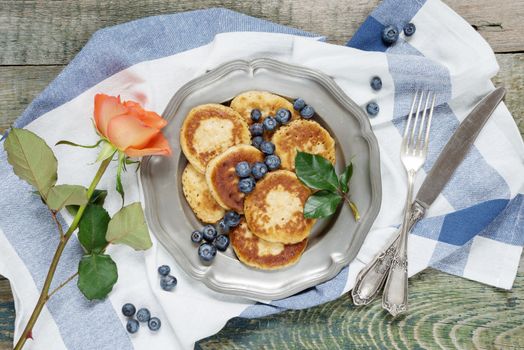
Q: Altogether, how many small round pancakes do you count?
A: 7